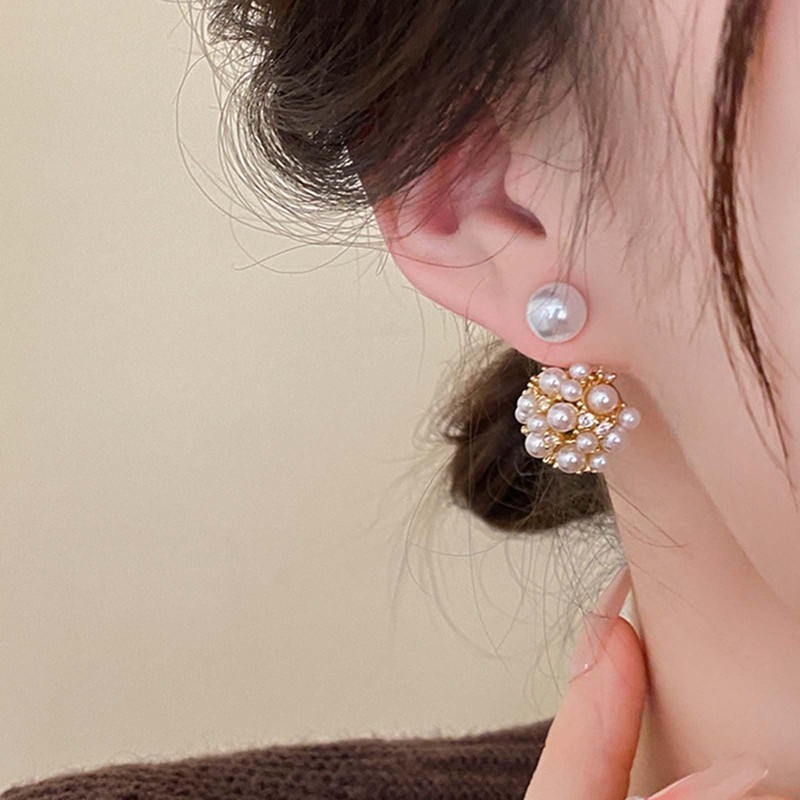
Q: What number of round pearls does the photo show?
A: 15